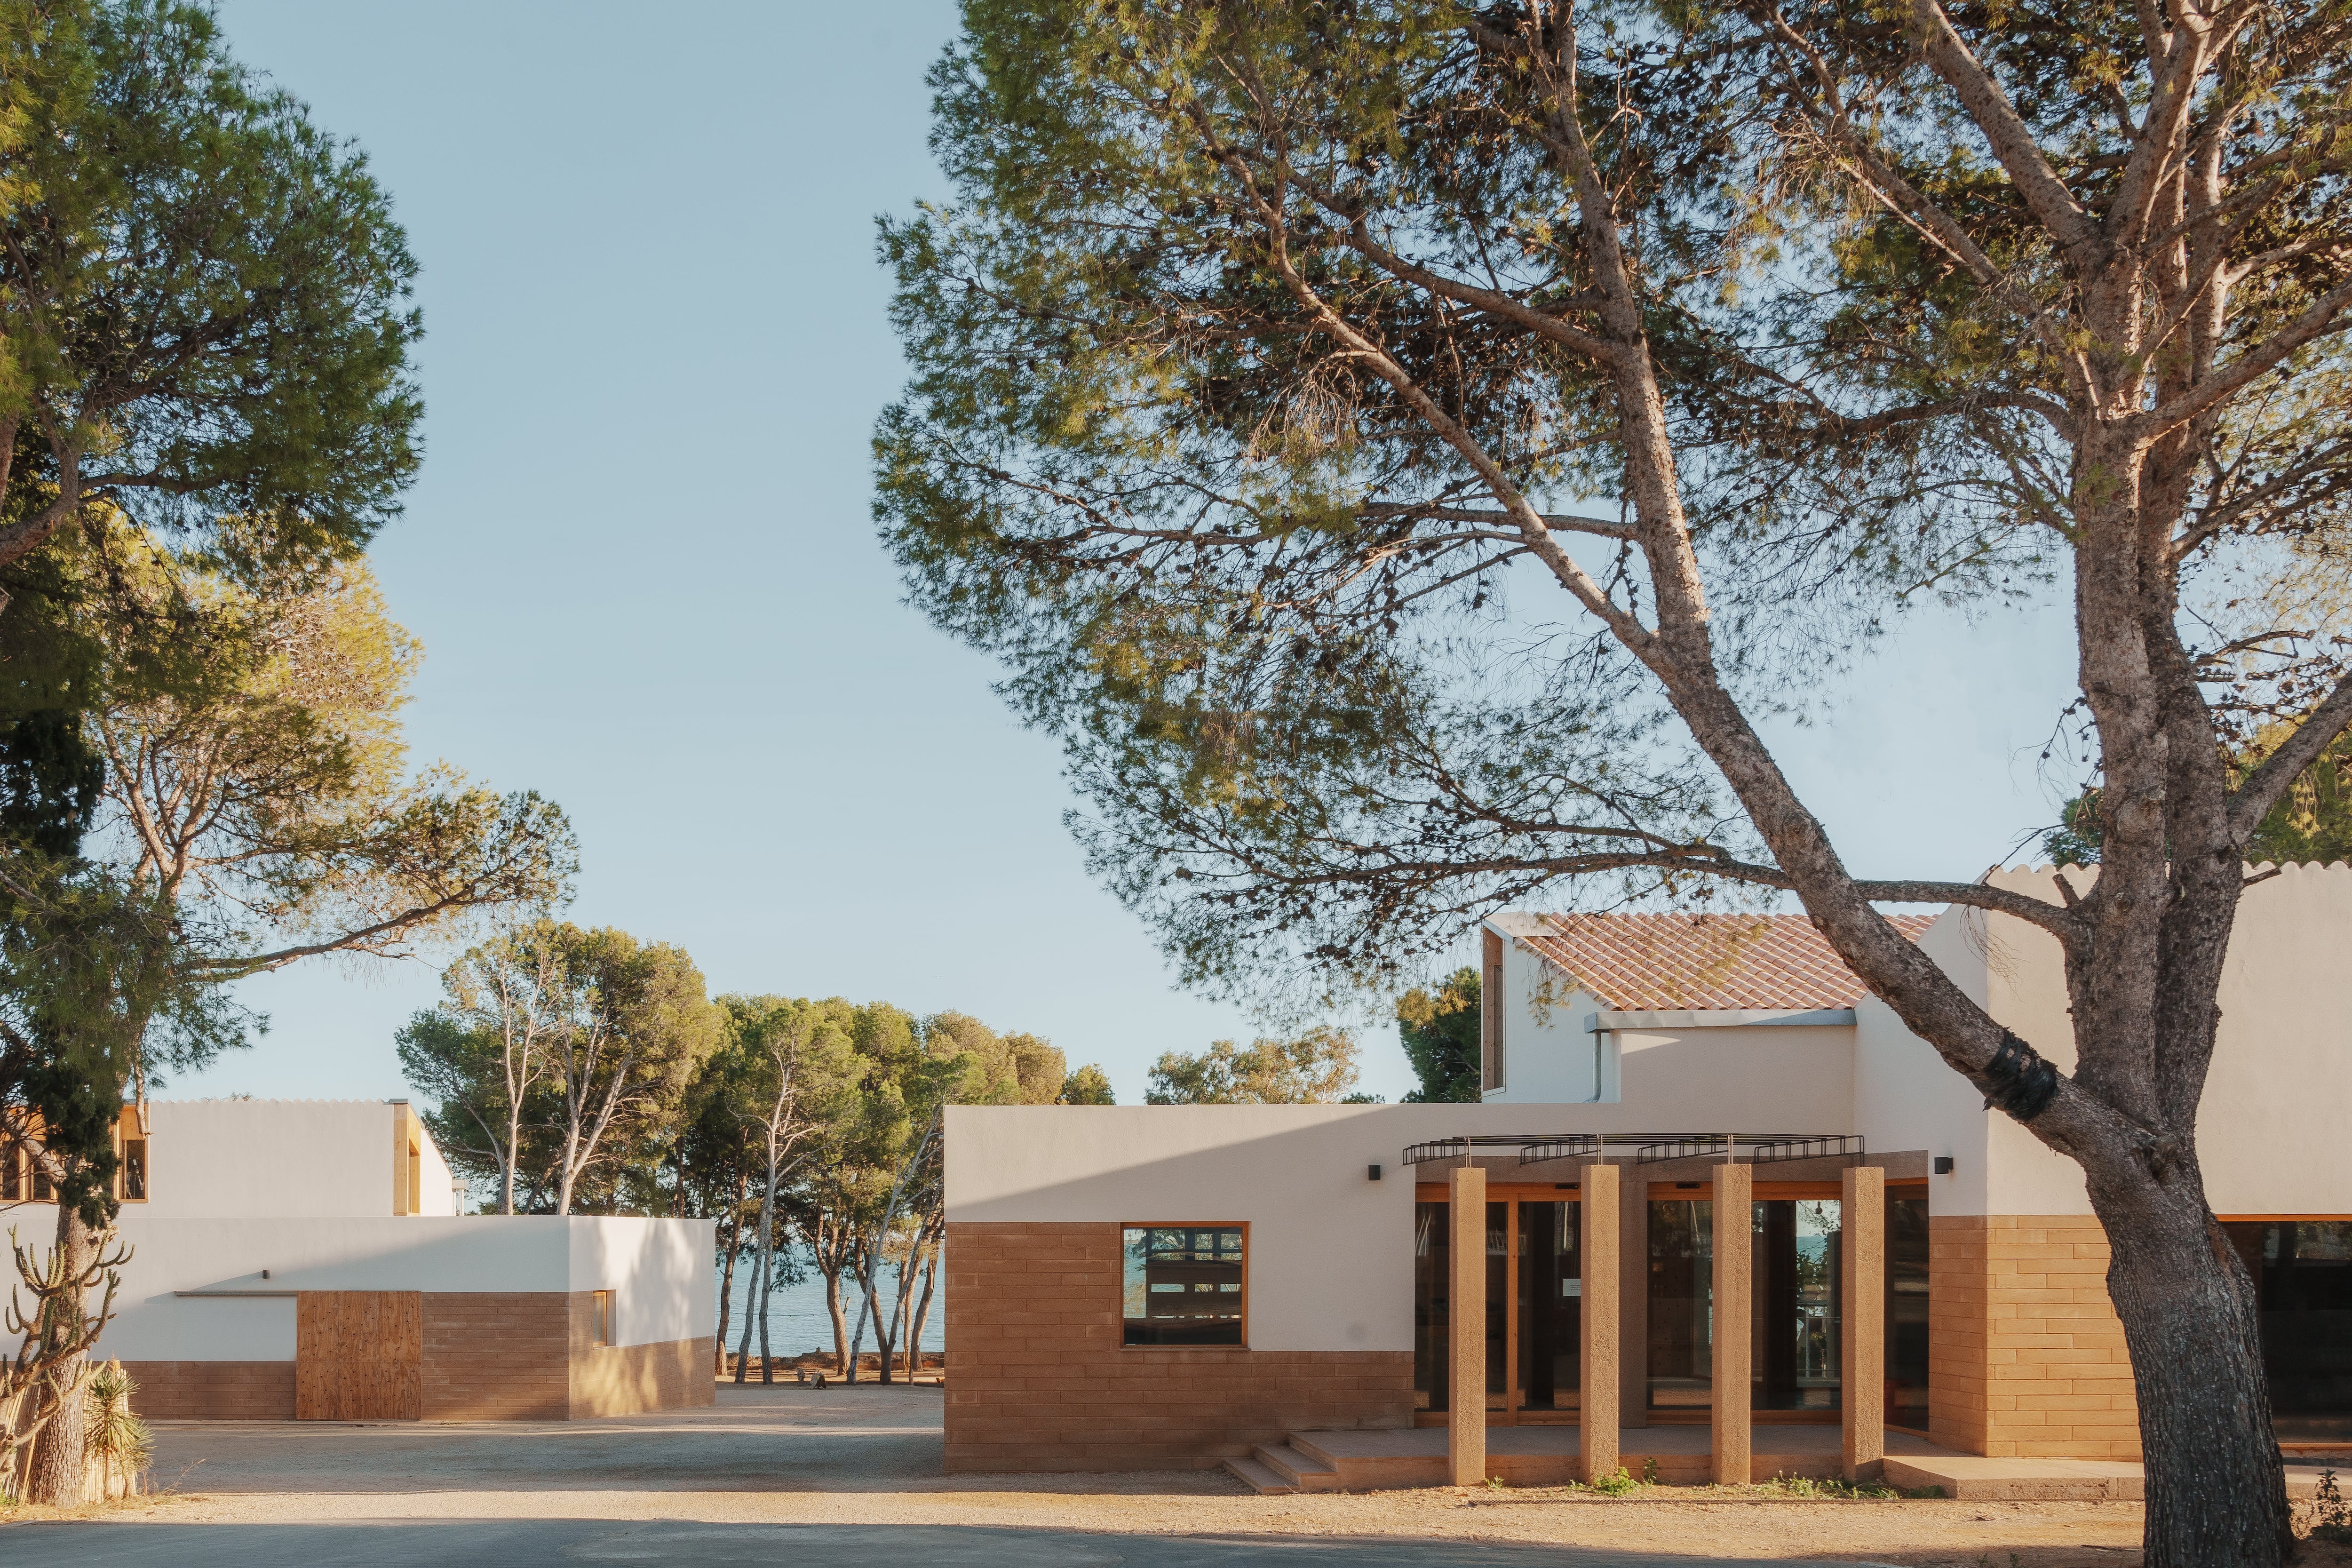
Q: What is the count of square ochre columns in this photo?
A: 4